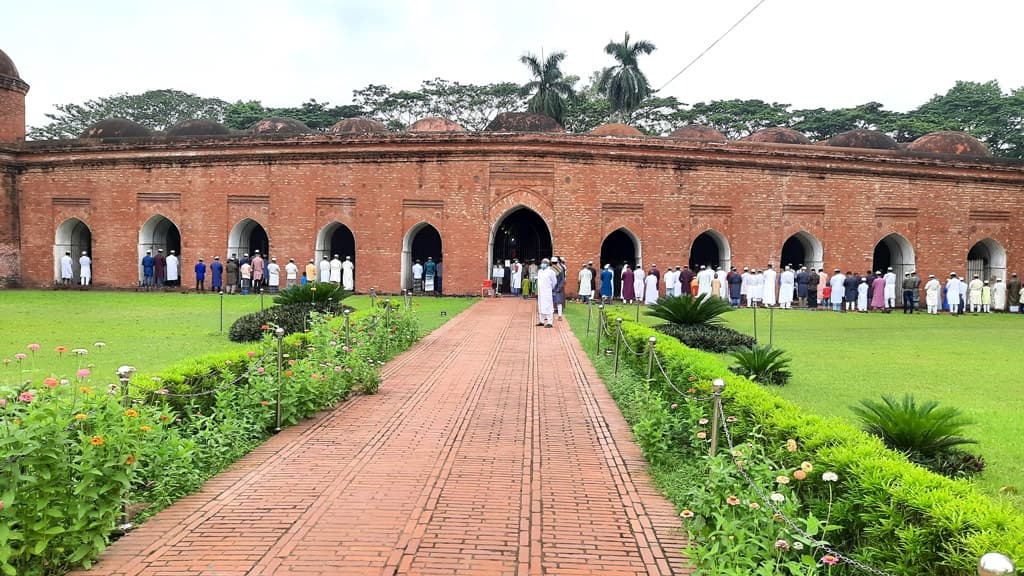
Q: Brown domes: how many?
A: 12